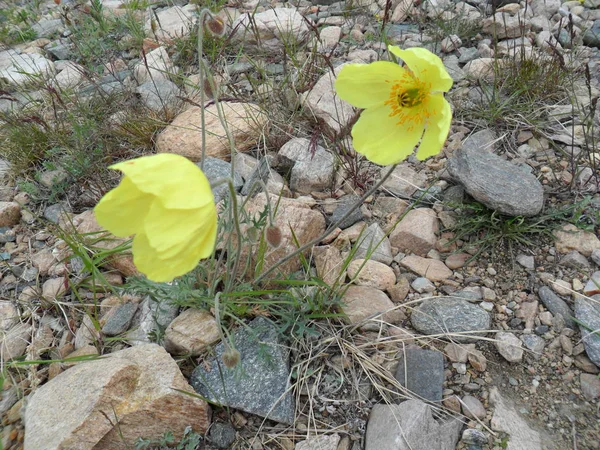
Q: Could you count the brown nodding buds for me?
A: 4